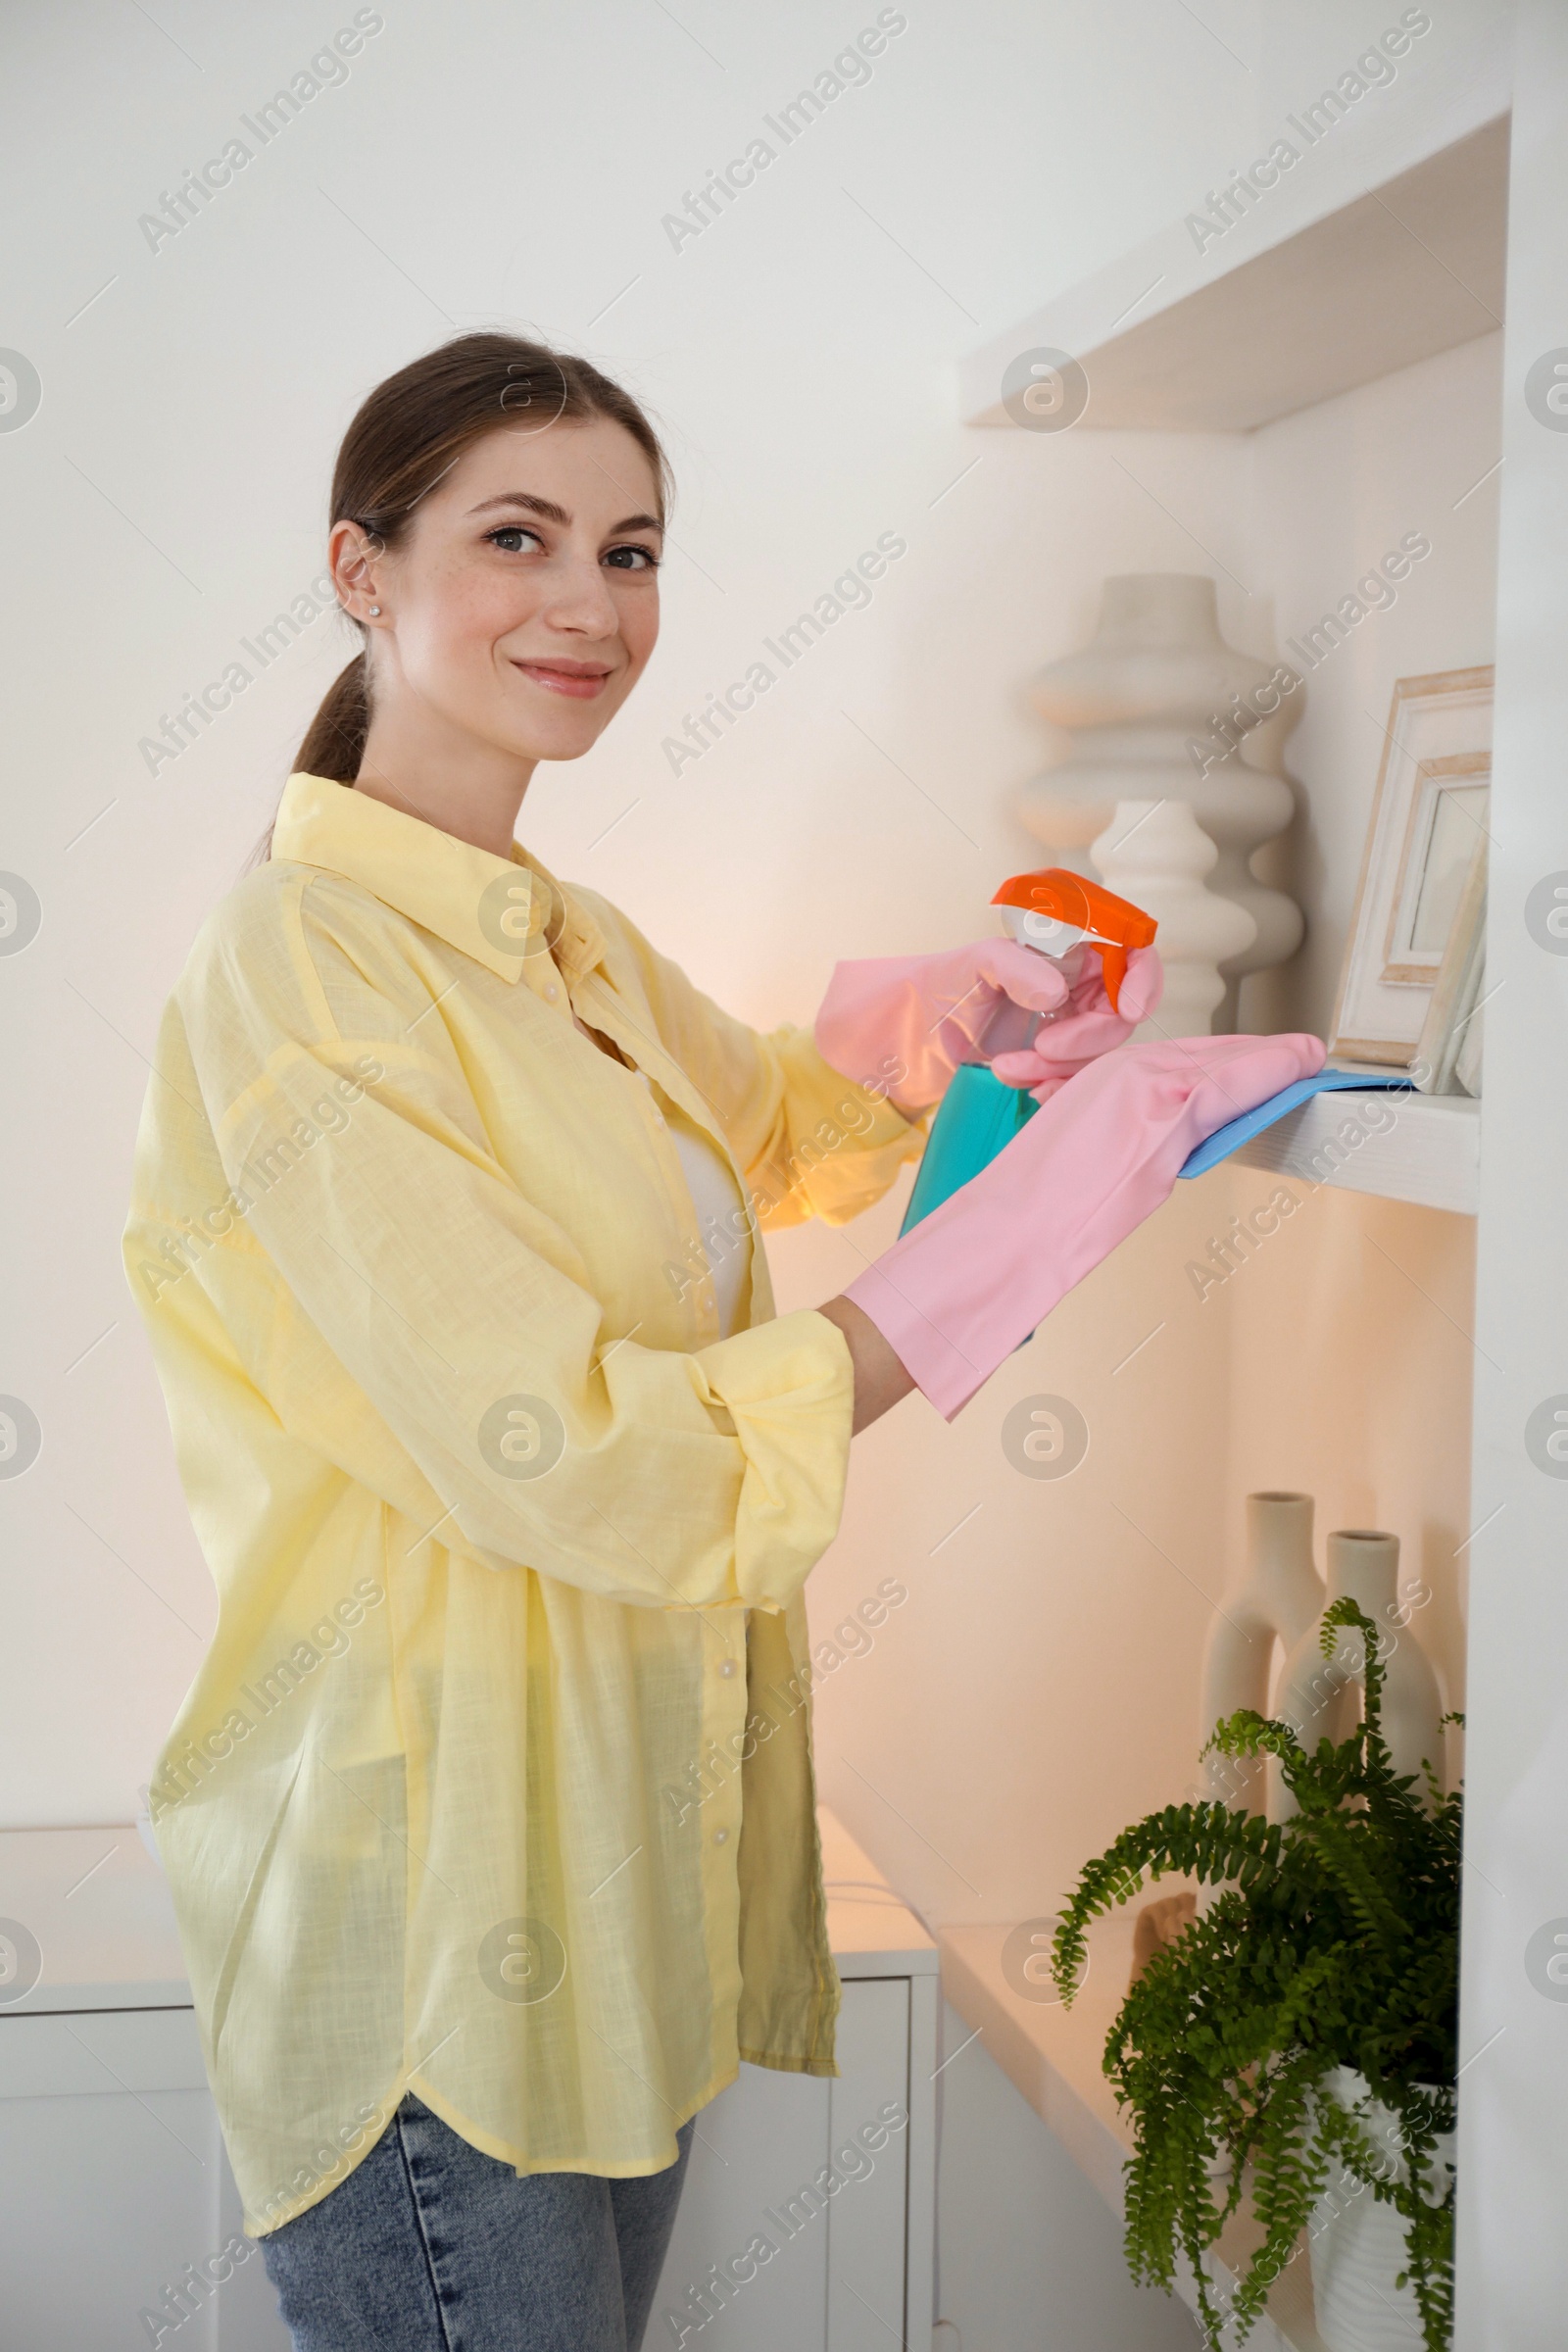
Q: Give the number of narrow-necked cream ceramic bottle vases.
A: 2